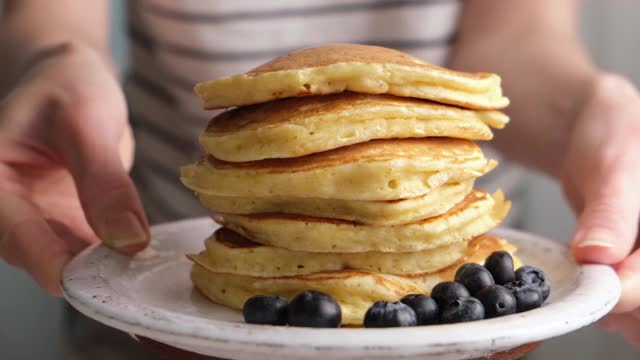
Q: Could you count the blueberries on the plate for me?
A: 11